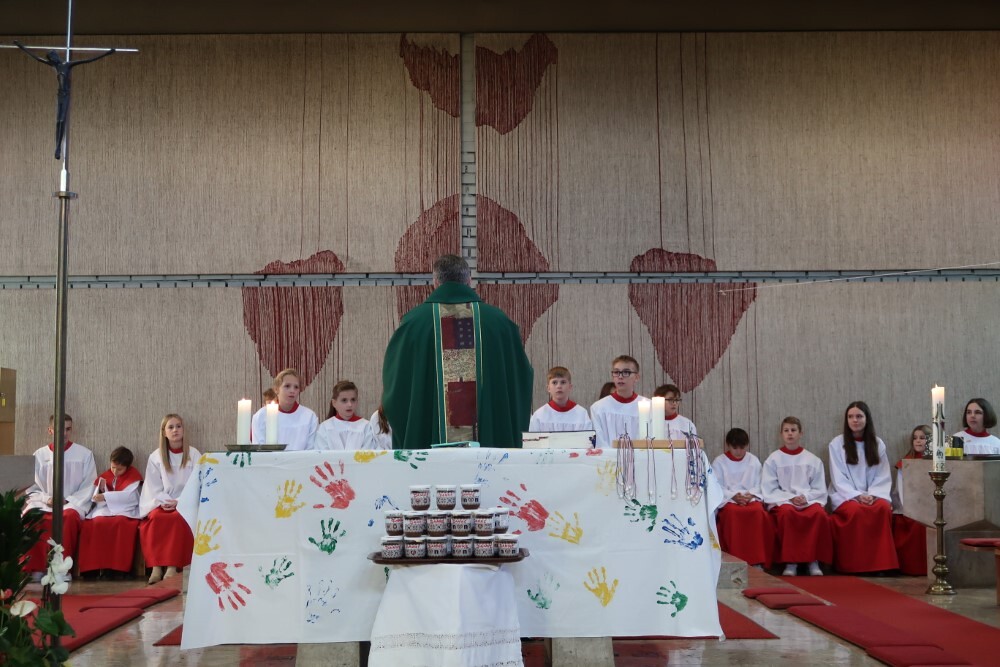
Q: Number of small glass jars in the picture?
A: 15